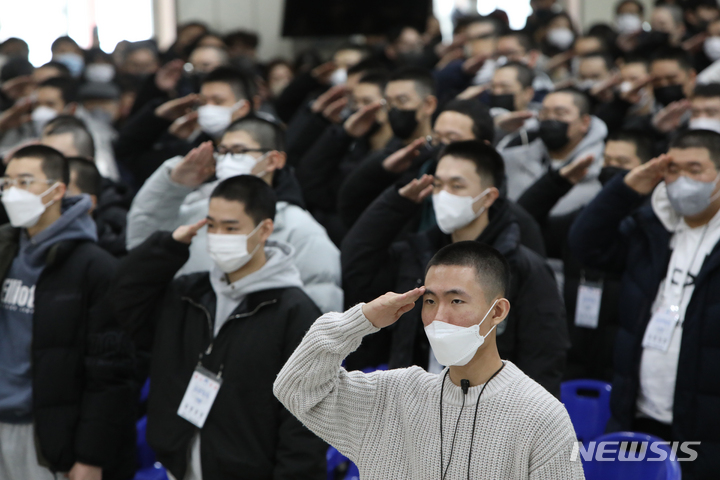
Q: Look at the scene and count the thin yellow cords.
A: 0